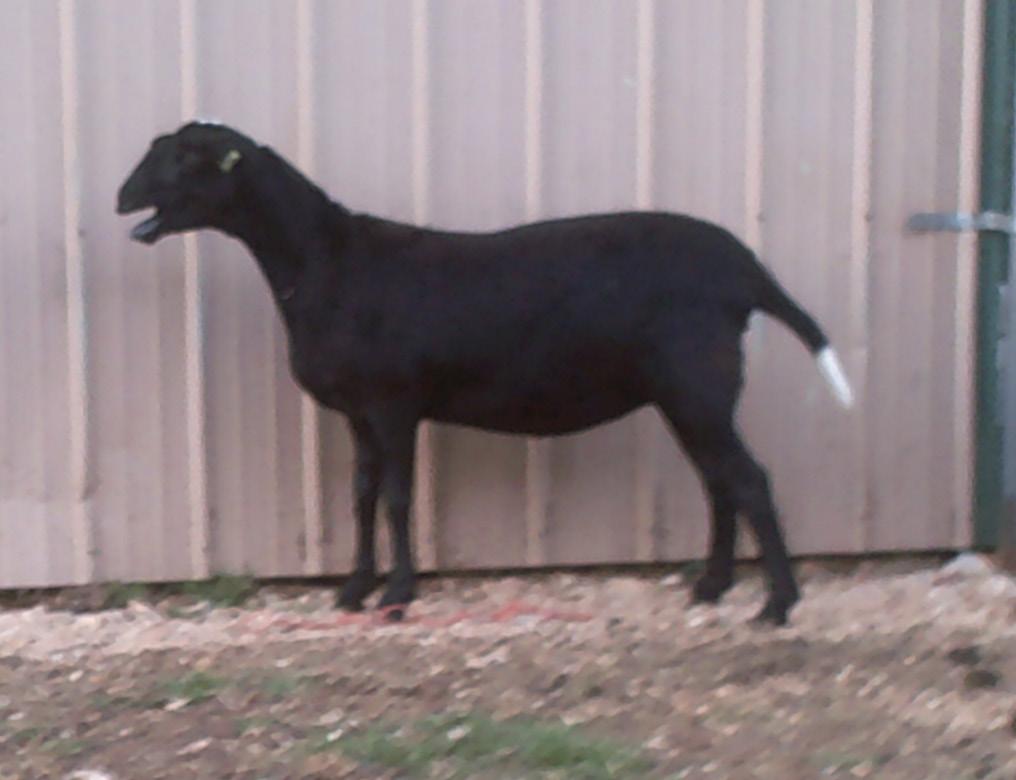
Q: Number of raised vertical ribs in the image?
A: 9